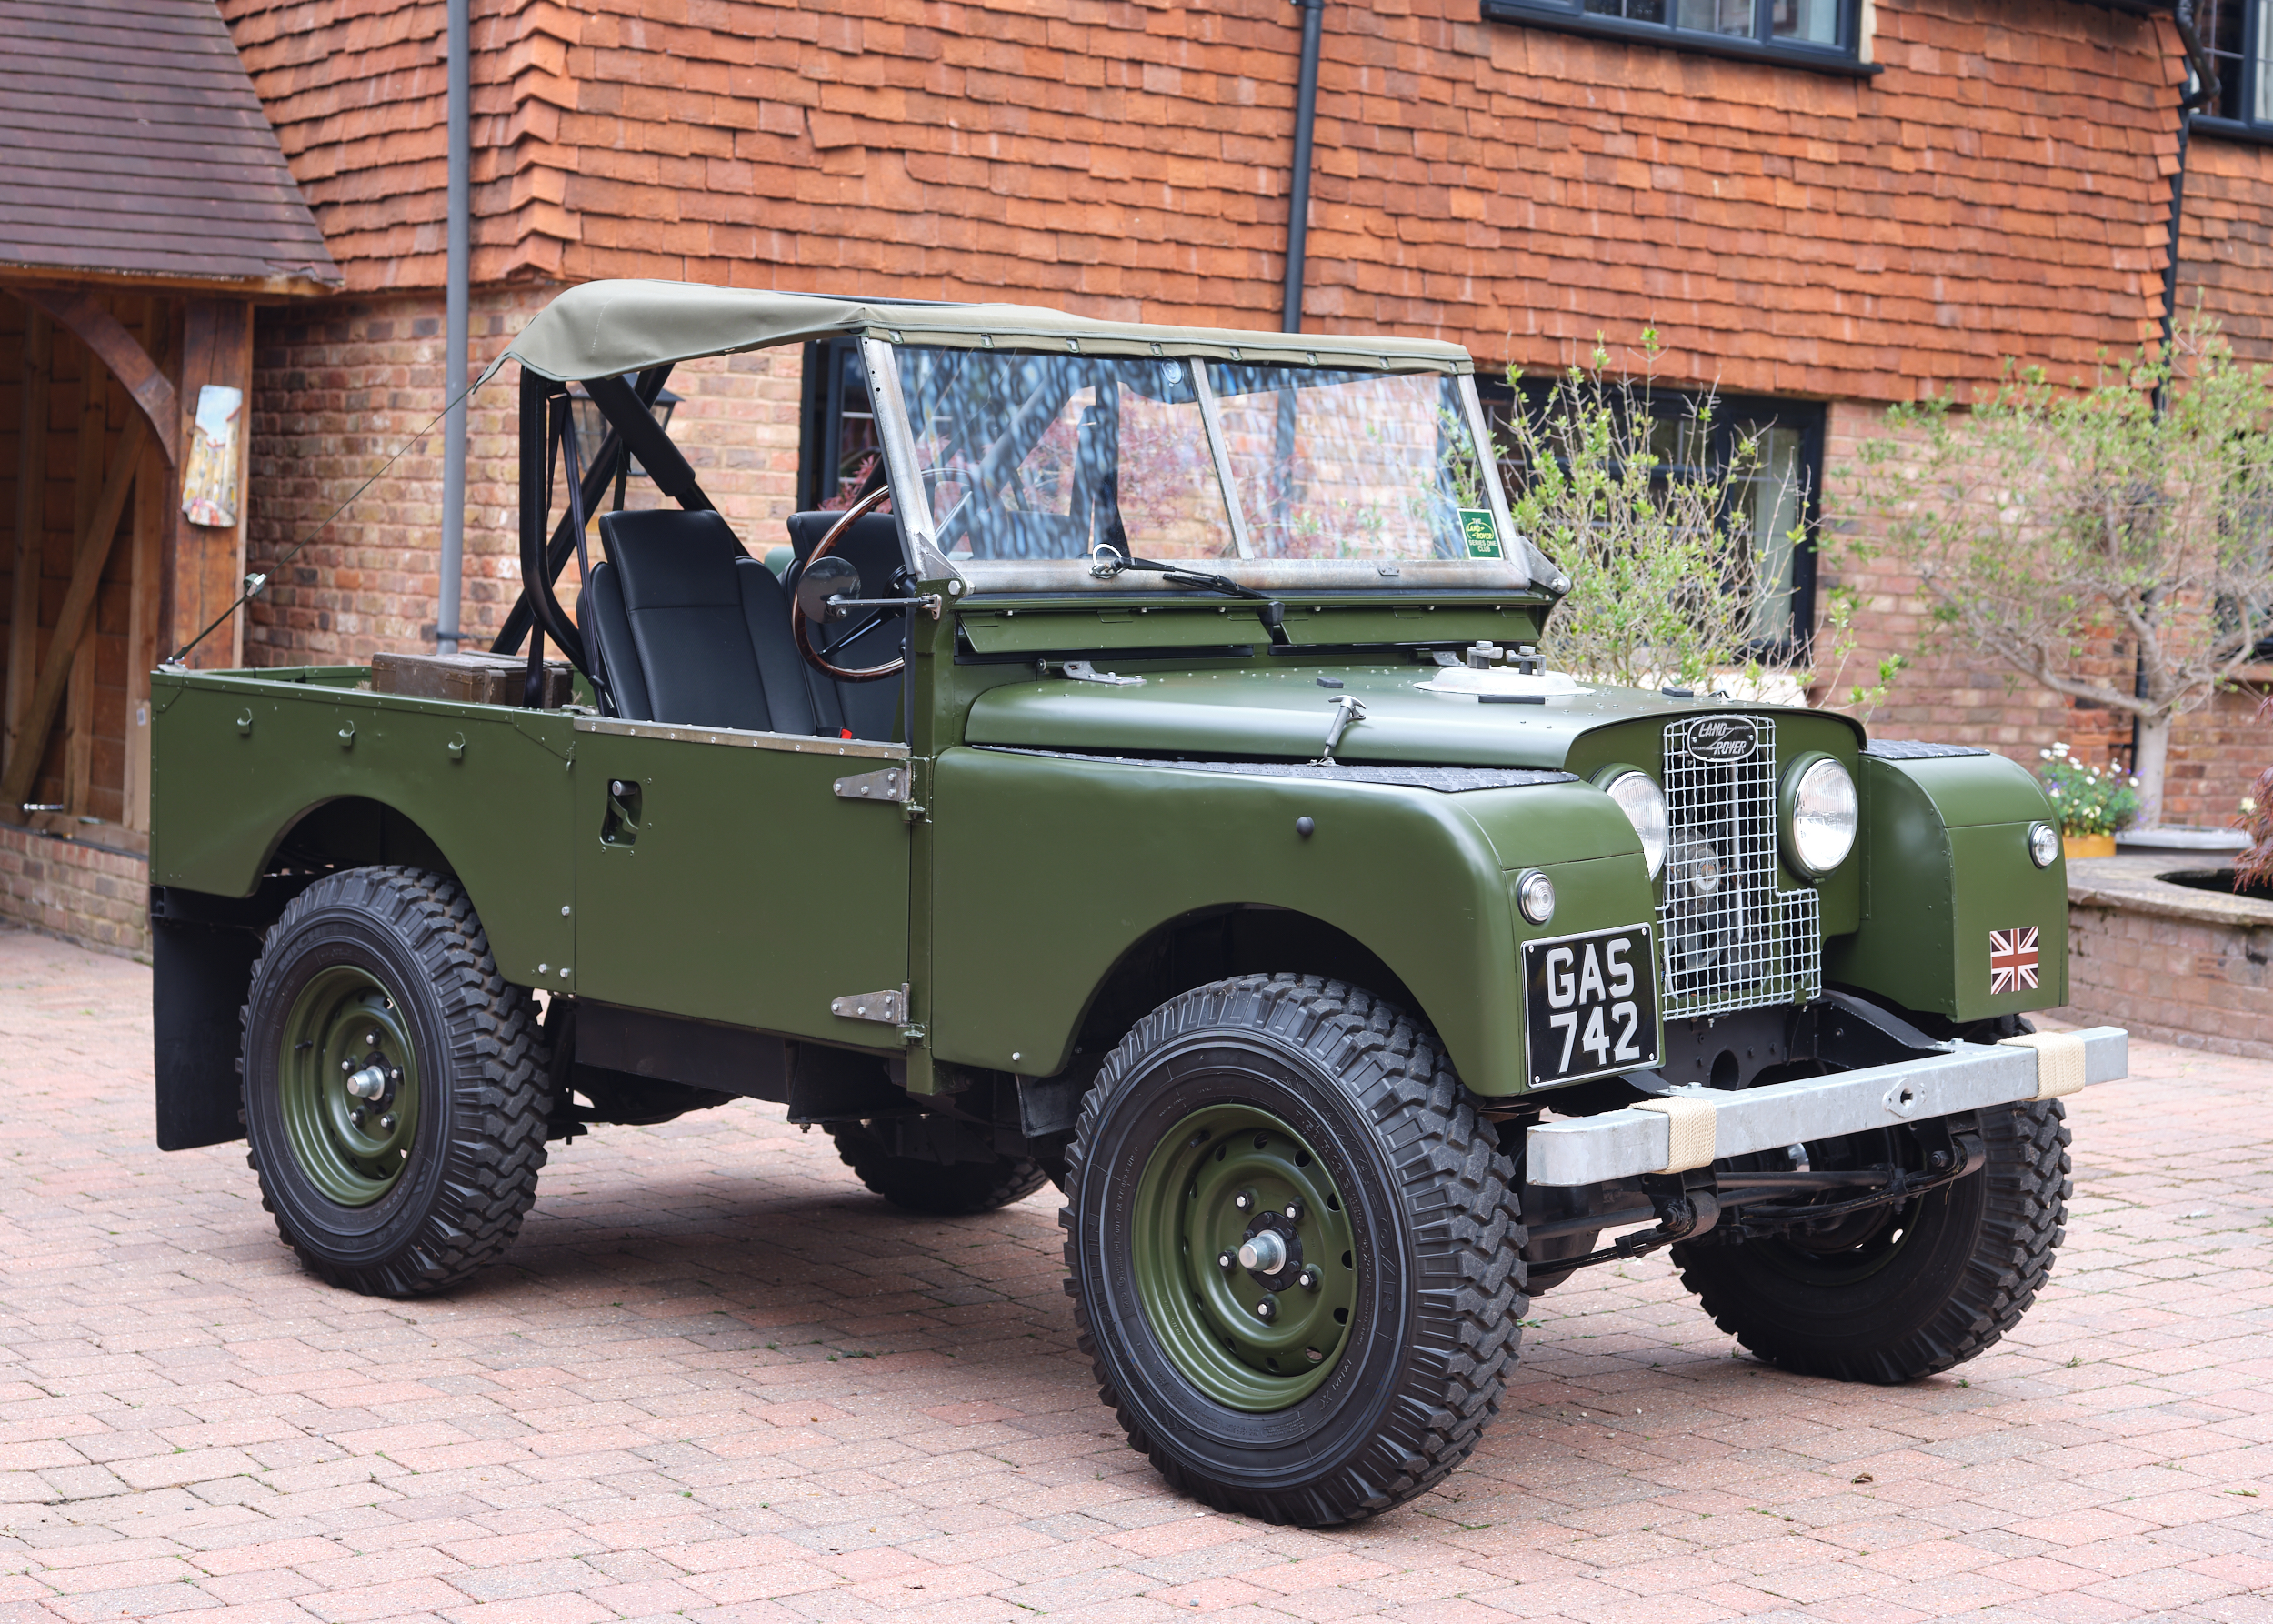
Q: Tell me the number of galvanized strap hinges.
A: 2